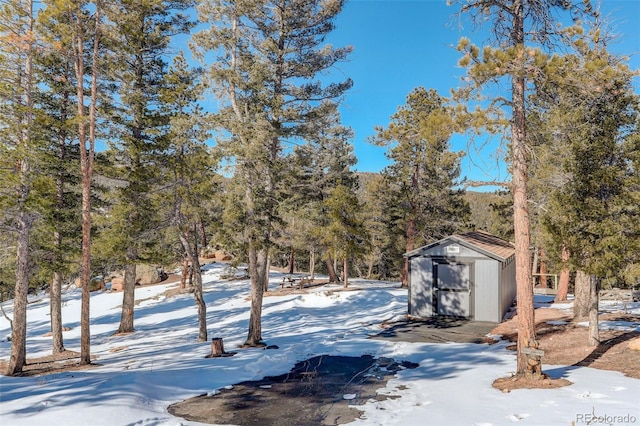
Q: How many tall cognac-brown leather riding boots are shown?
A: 0